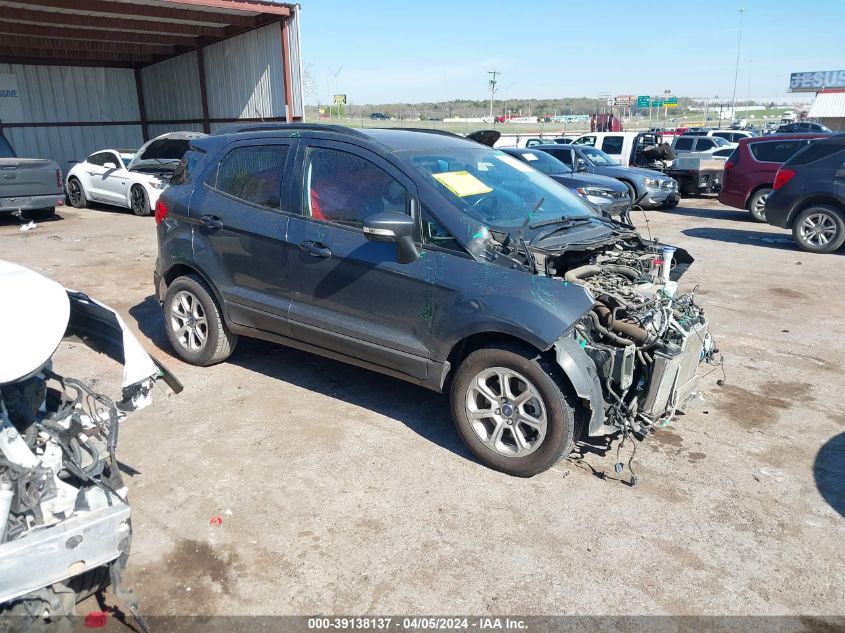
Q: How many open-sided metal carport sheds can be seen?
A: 1